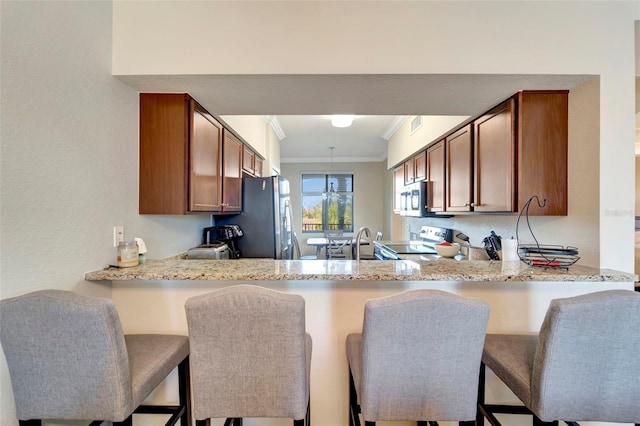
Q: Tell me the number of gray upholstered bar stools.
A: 4